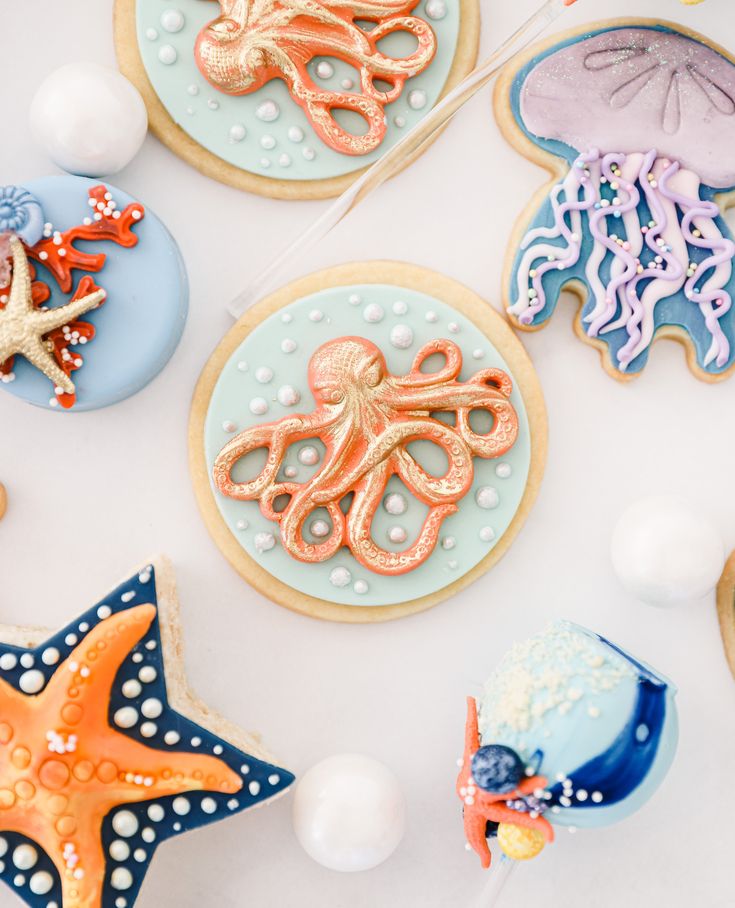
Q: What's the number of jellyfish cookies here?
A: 1